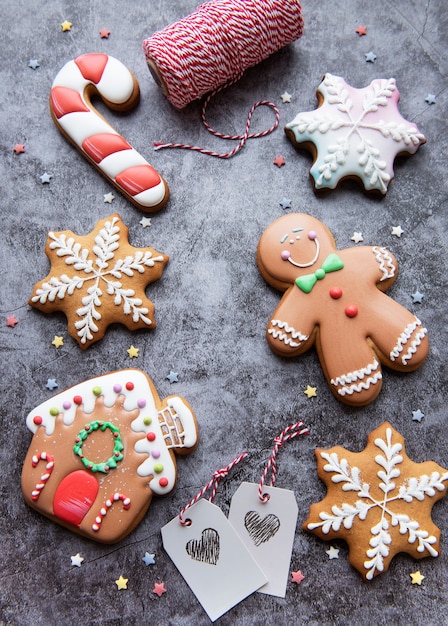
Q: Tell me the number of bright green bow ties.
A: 1